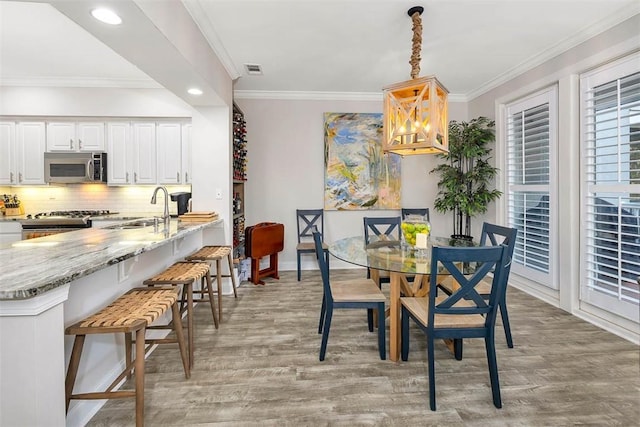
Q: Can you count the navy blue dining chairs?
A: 6